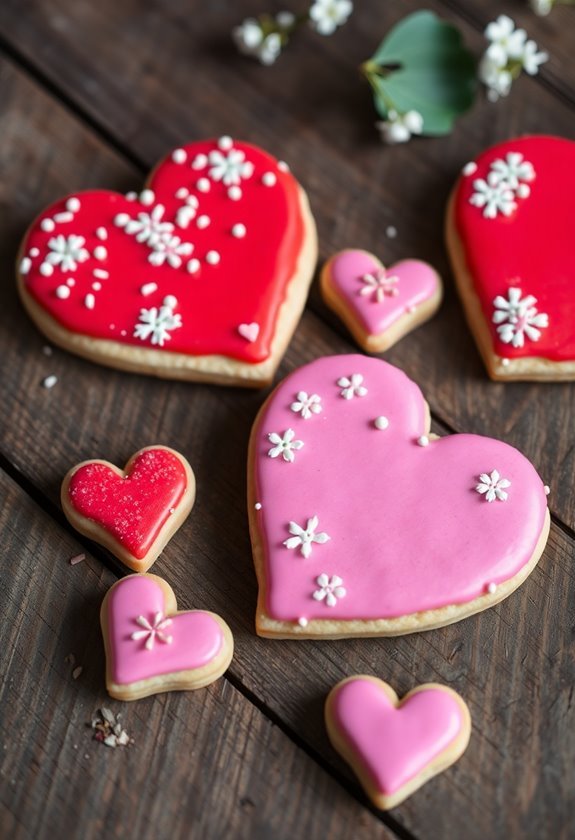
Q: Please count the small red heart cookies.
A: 1